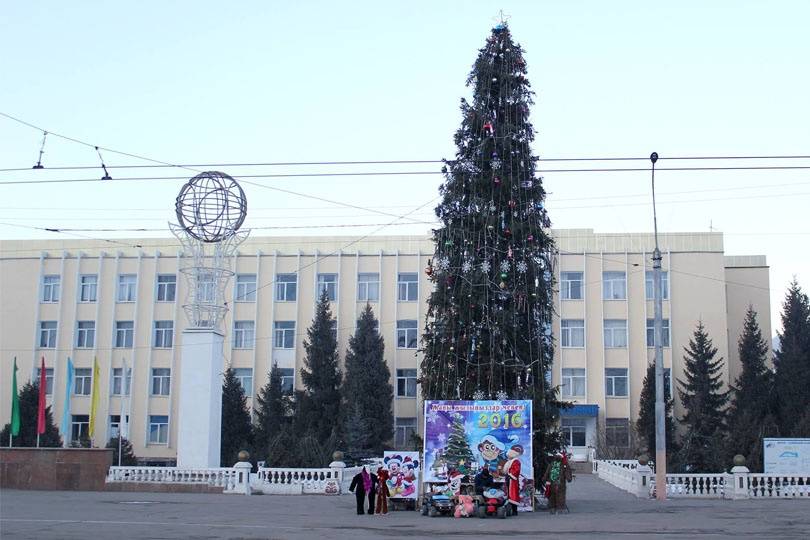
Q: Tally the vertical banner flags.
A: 5